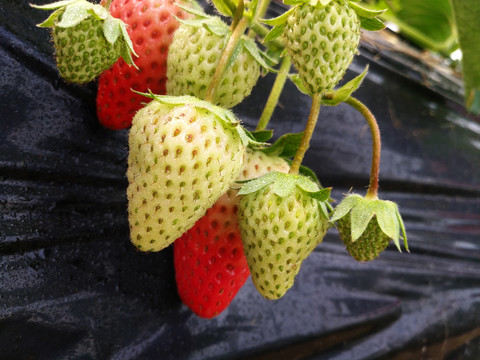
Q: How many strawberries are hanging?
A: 8